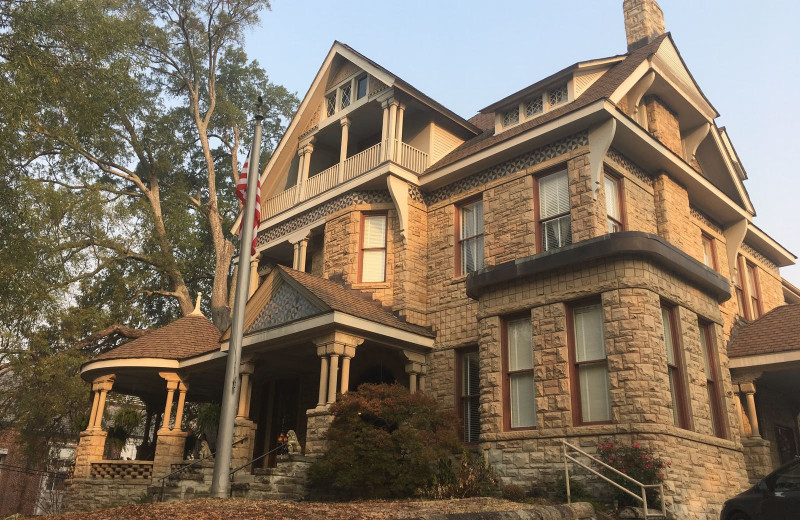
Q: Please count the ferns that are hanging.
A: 2